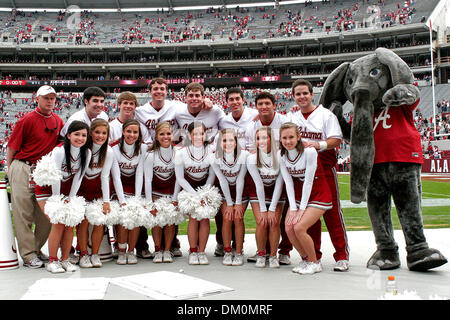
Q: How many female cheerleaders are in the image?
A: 8